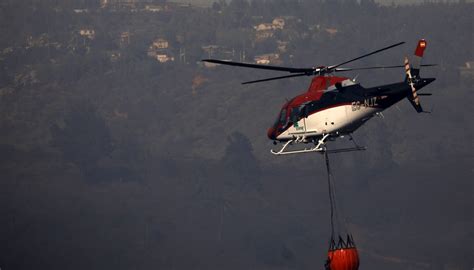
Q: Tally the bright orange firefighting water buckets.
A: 1